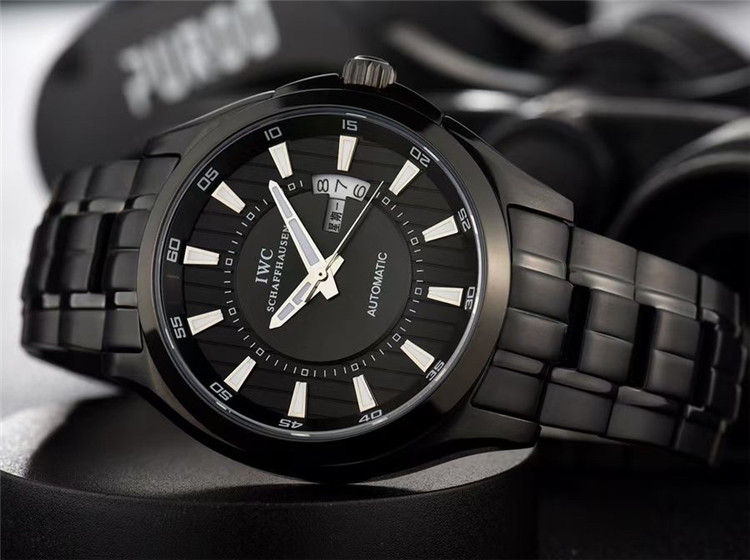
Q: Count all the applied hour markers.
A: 12